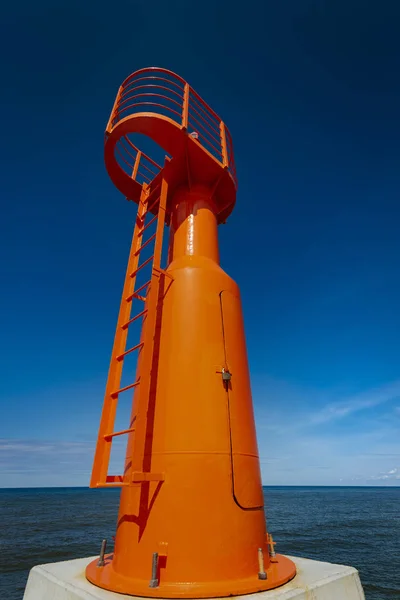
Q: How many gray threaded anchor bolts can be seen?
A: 4